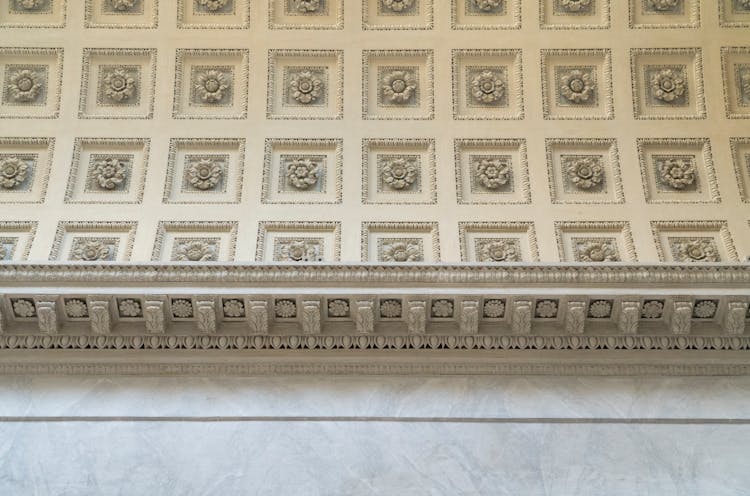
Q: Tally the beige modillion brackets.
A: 14